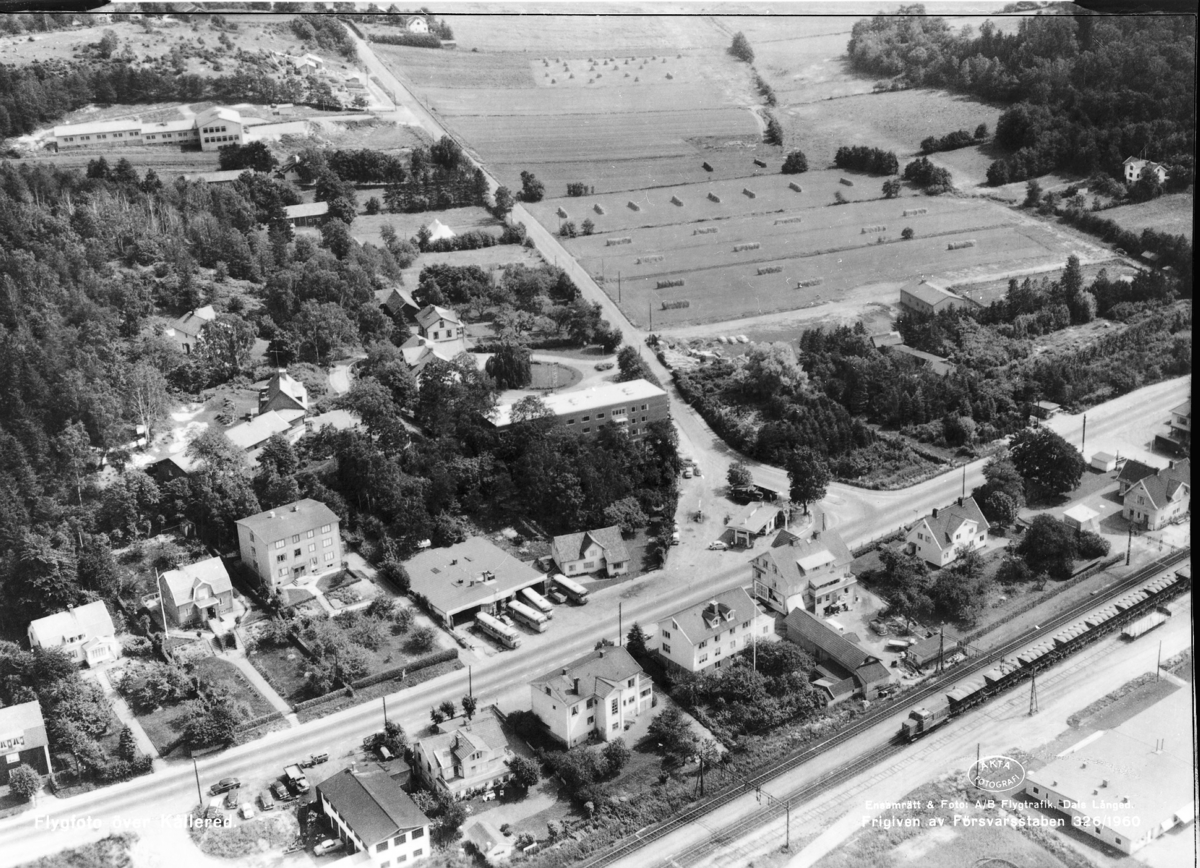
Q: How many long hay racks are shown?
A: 12